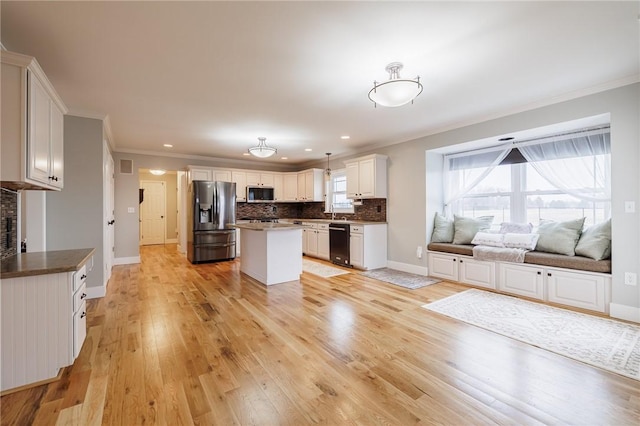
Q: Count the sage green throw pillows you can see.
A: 4